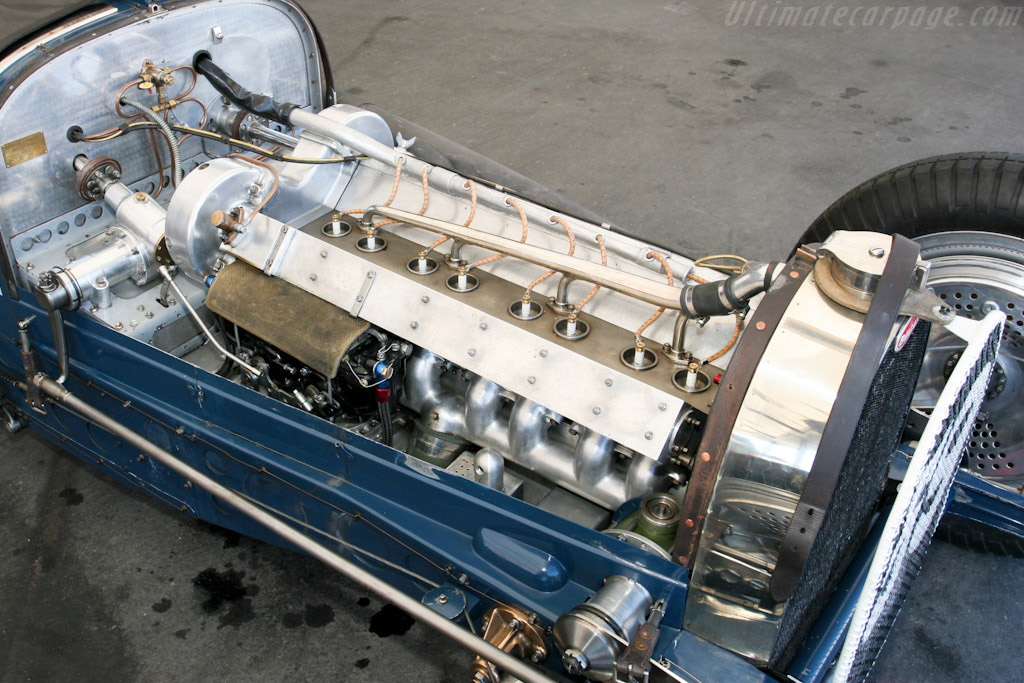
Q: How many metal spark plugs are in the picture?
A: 8